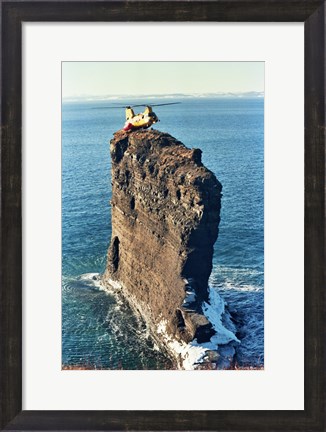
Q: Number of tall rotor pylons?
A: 2